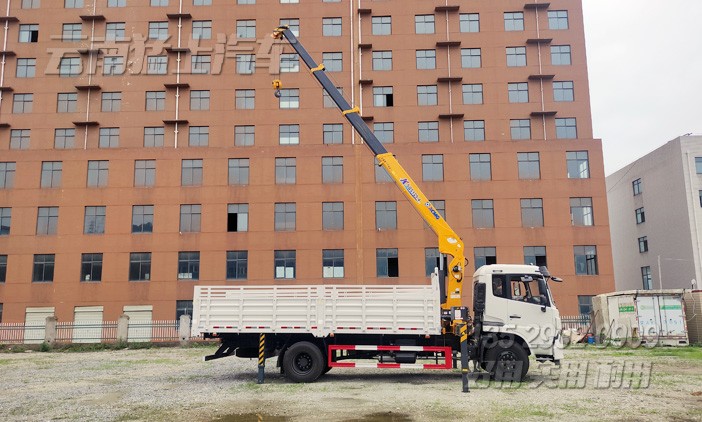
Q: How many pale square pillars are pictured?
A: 3